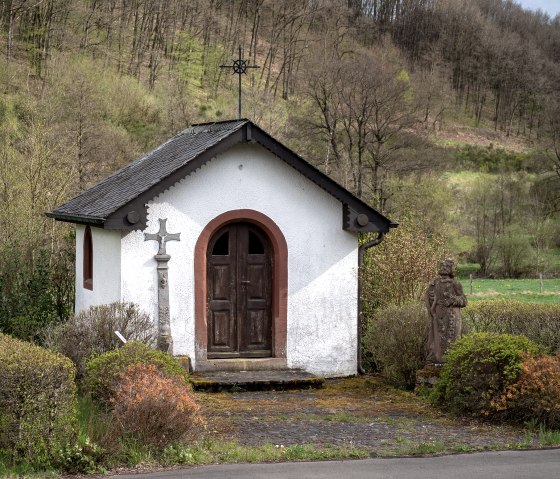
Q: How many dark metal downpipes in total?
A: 1